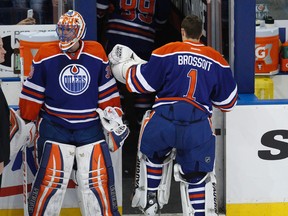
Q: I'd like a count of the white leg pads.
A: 4